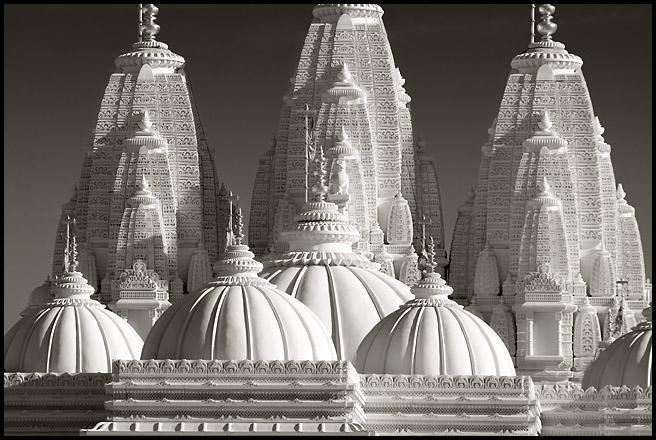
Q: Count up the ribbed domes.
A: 5